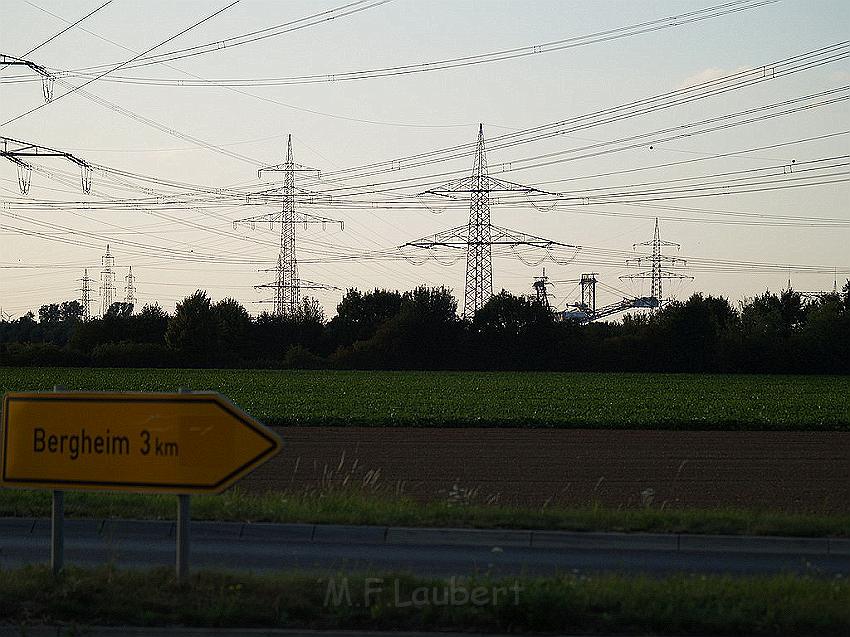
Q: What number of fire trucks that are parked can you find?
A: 0